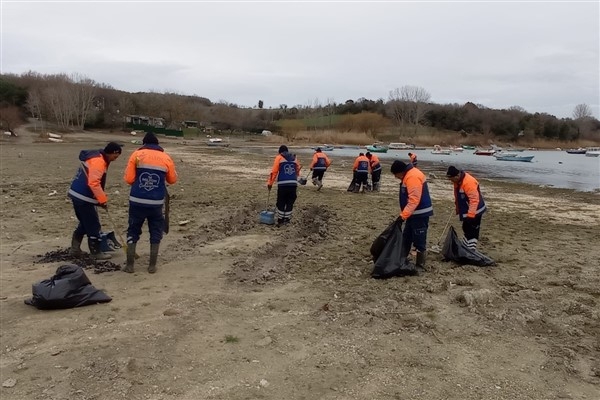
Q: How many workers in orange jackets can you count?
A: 9